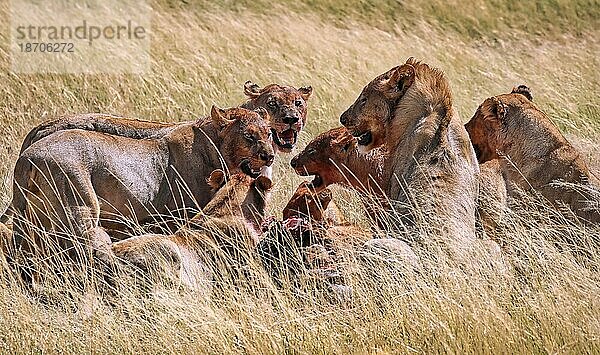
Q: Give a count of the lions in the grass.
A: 7